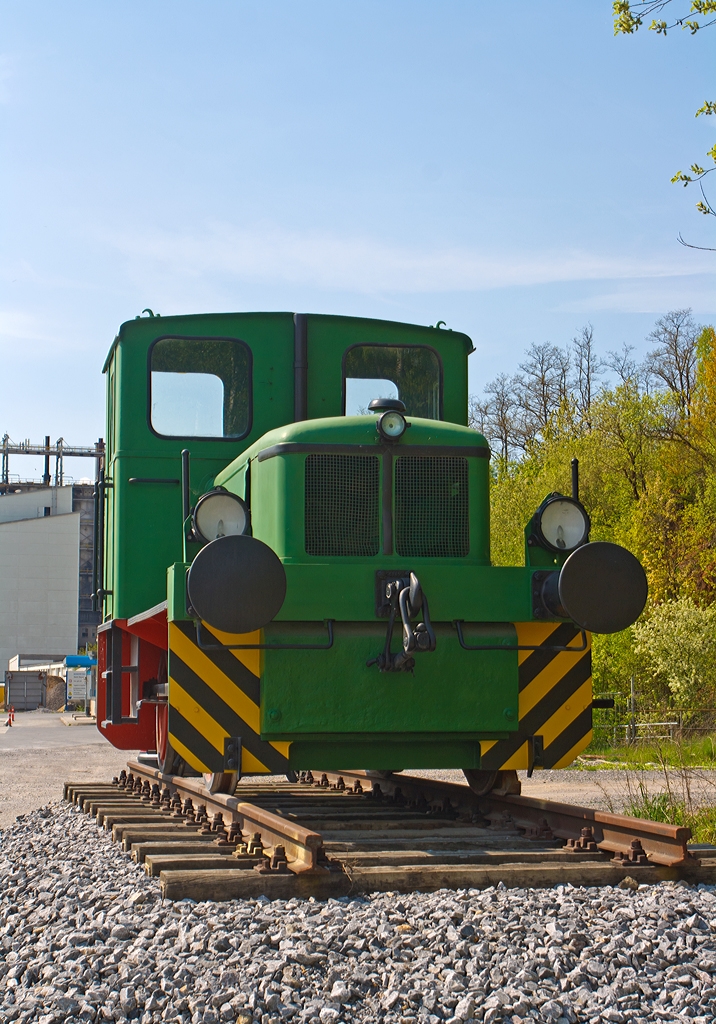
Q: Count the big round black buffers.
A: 2